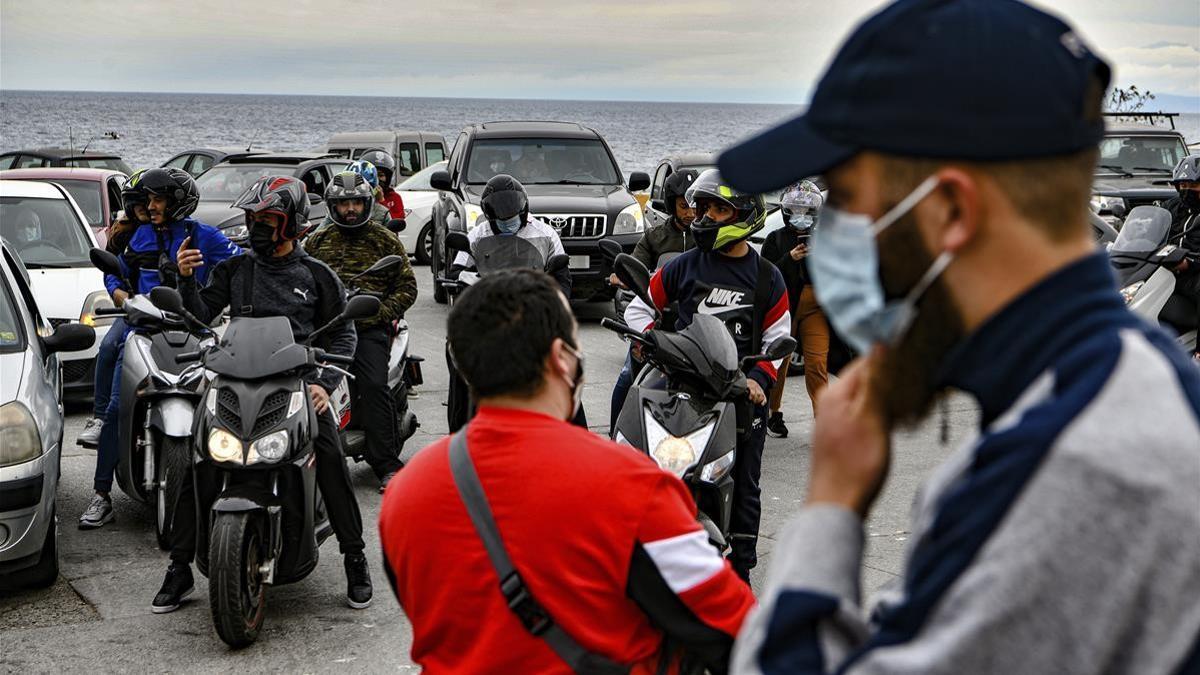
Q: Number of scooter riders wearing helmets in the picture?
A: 11